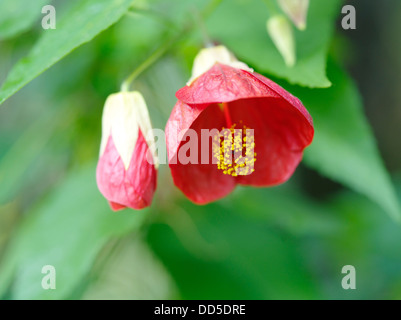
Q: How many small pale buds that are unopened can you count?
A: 2